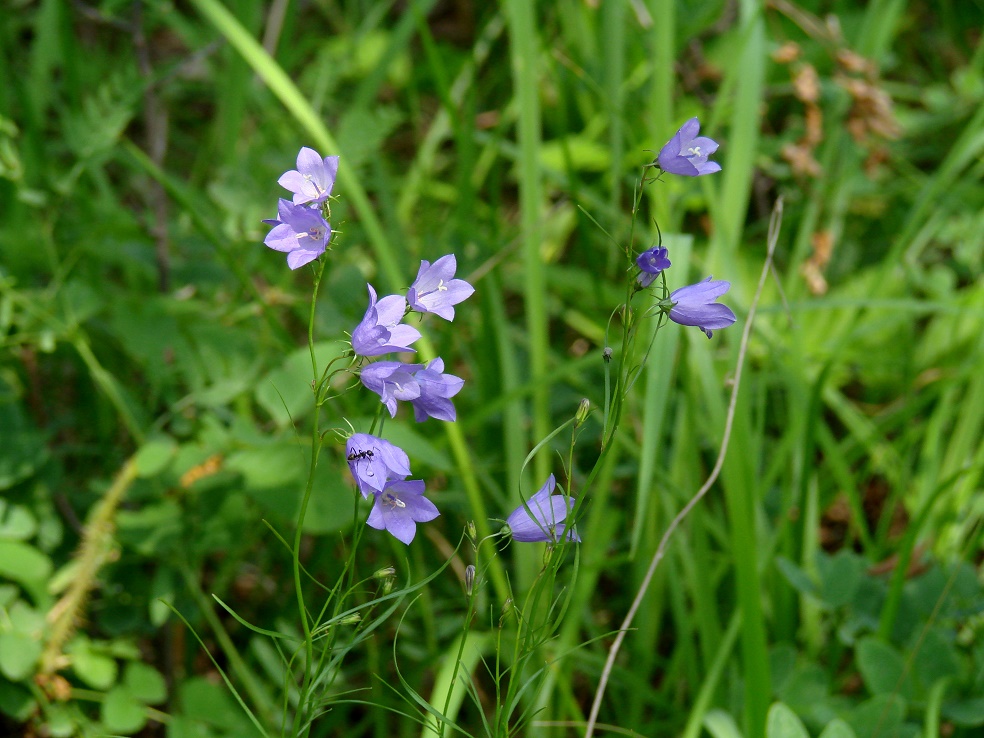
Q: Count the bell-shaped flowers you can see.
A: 12